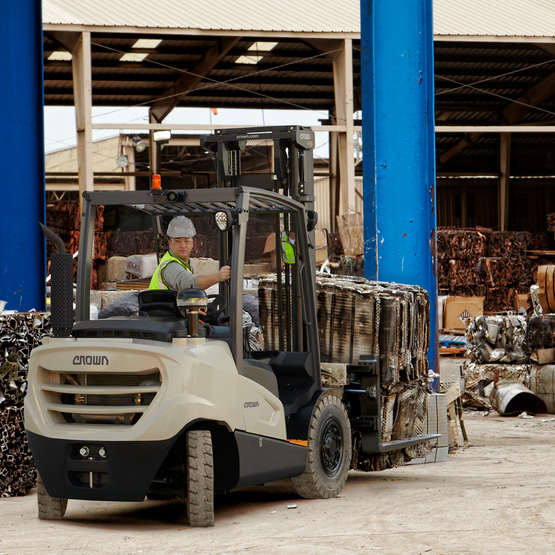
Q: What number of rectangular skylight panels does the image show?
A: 5